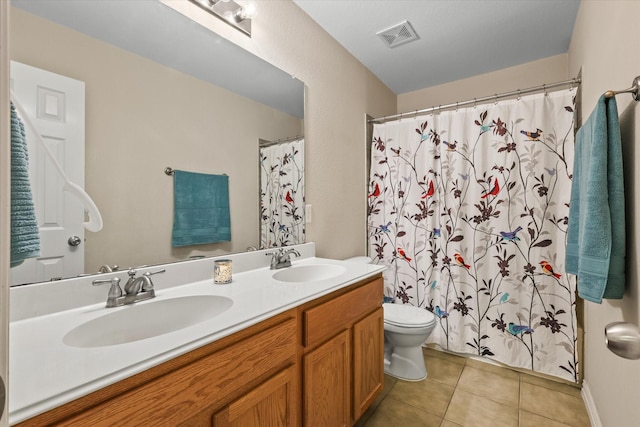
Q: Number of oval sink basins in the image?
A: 2